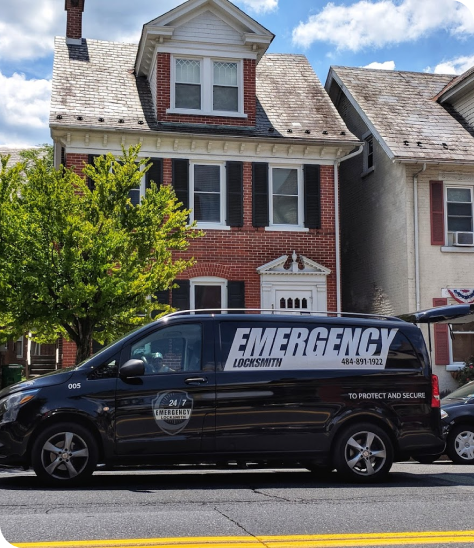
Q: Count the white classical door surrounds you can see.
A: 1